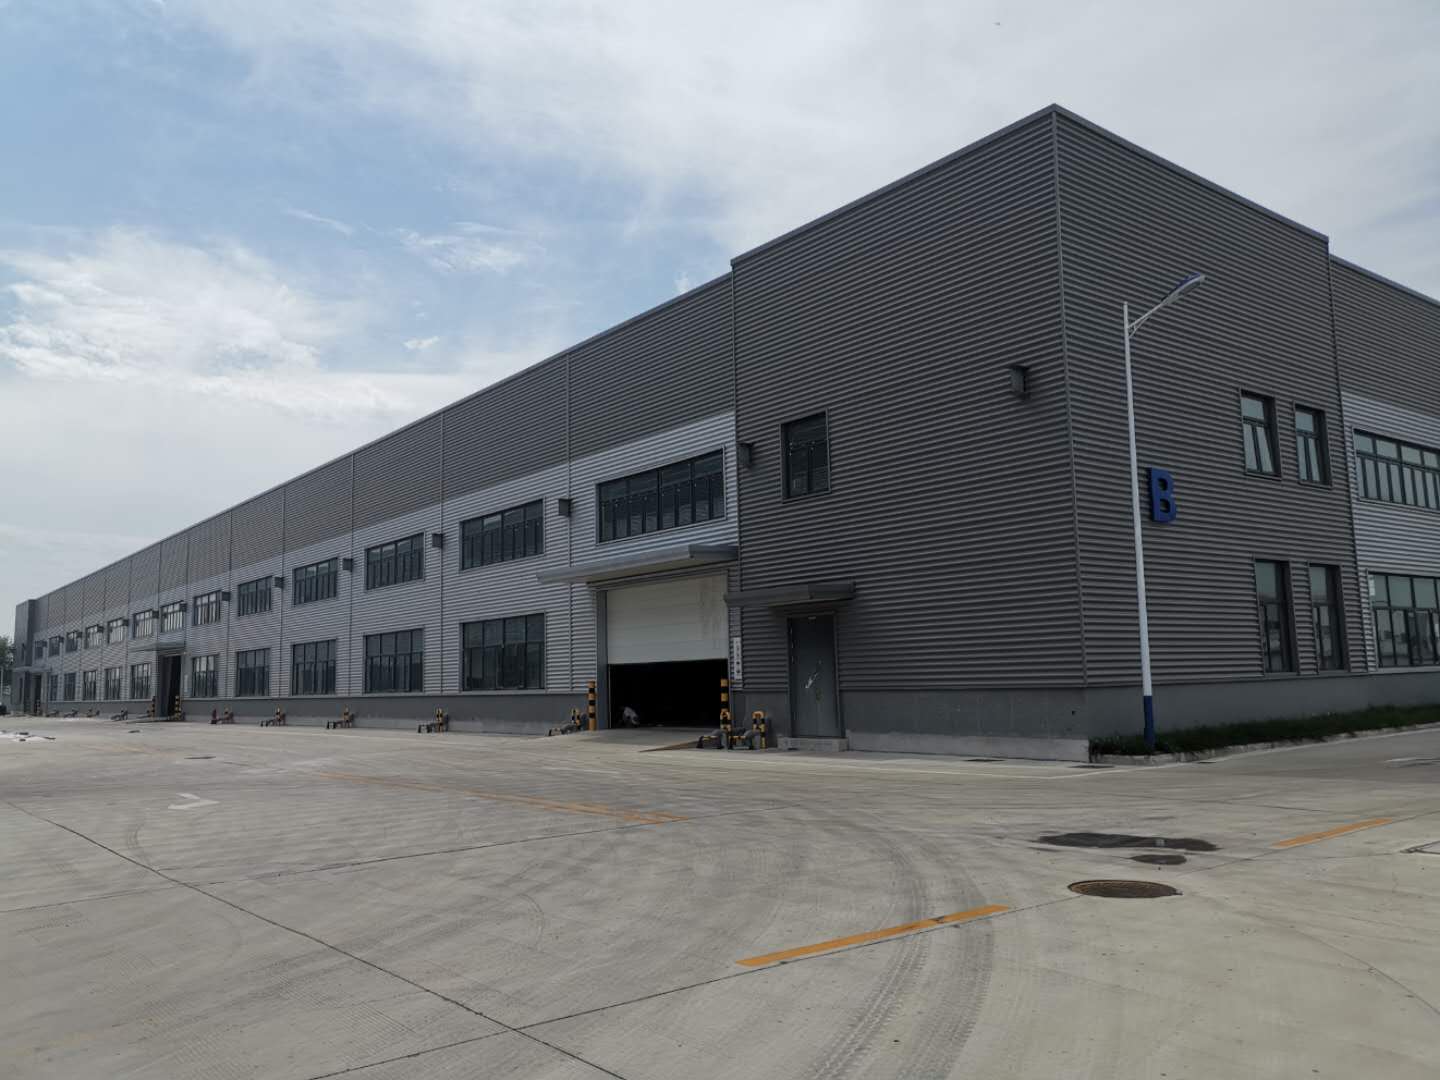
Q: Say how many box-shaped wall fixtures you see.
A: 14